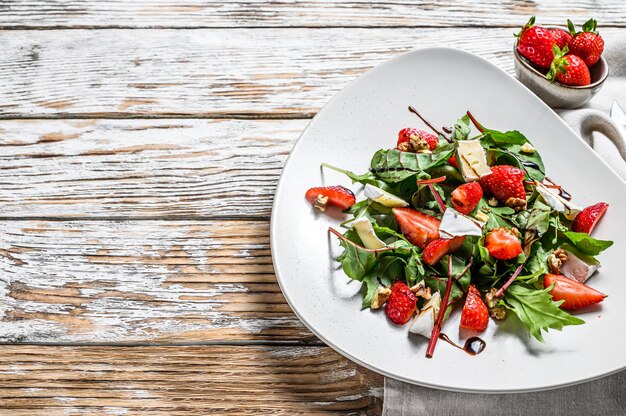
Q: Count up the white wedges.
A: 7